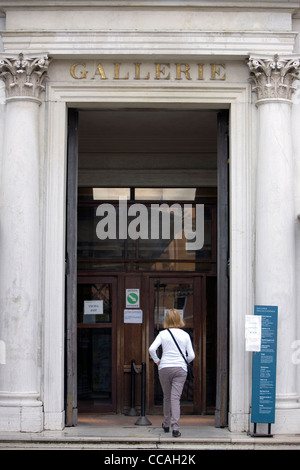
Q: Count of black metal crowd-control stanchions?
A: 2